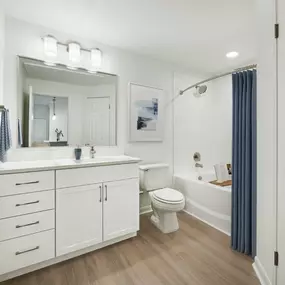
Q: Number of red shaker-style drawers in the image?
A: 0